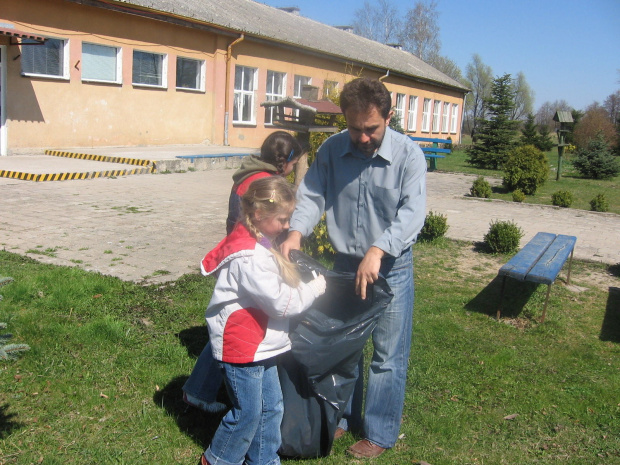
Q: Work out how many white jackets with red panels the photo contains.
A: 1